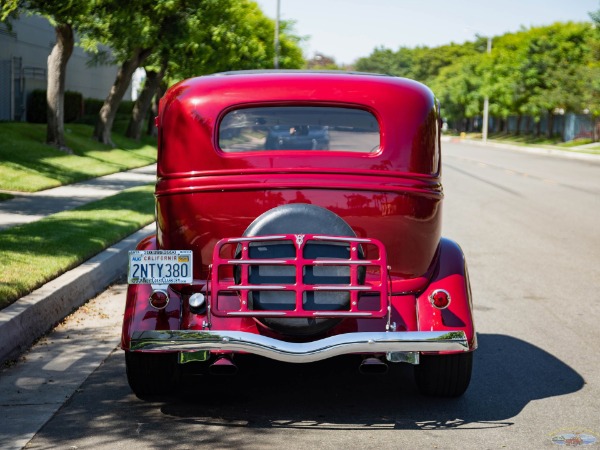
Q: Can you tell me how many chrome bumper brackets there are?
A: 2